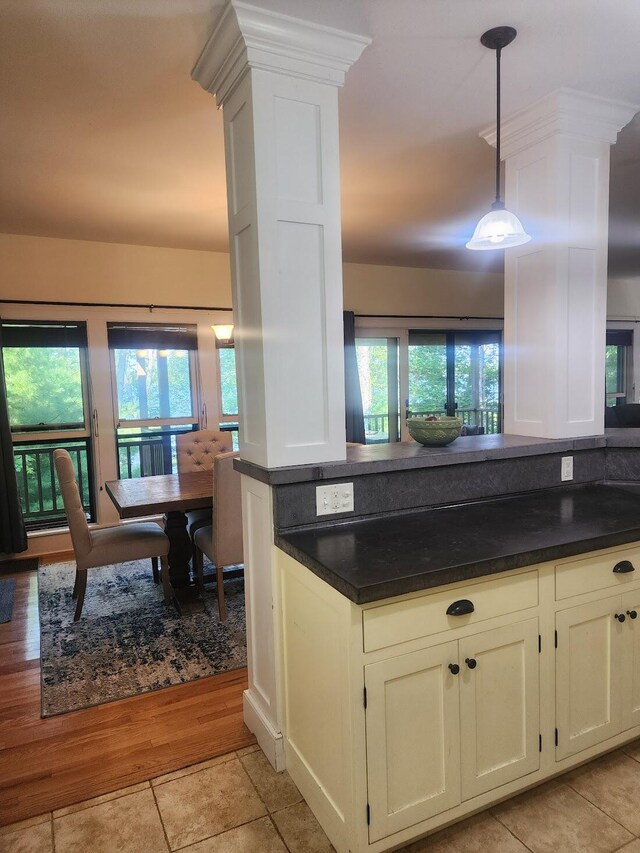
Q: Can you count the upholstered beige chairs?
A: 3